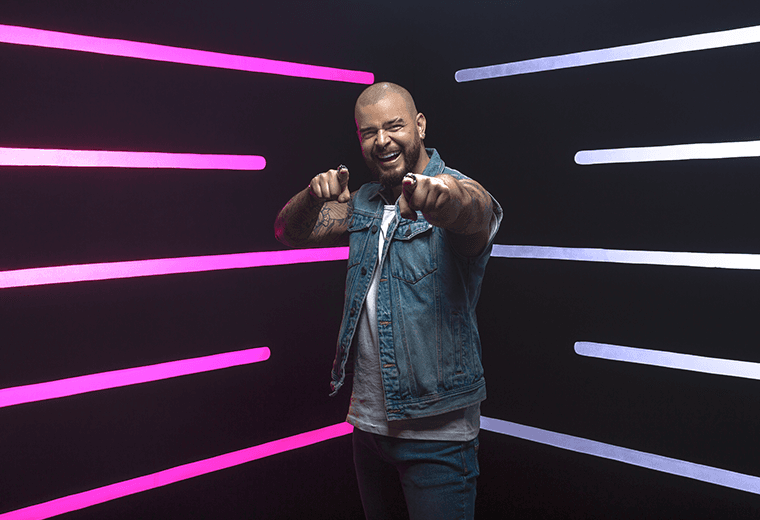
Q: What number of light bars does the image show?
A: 10